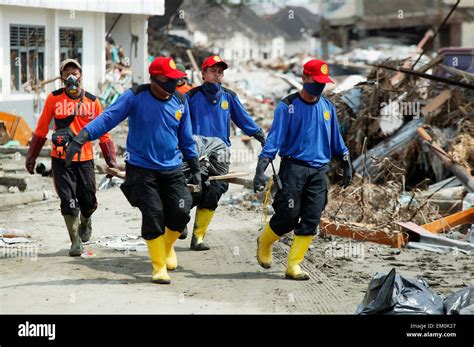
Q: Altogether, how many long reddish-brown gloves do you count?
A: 2